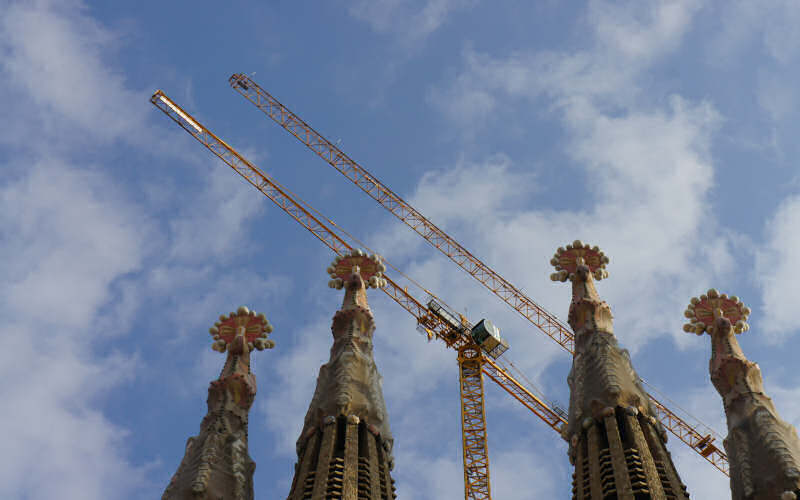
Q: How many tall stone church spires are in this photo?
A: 4